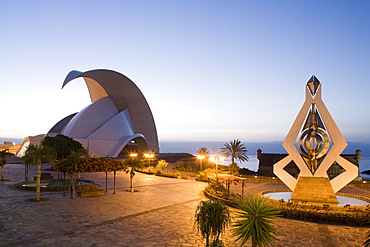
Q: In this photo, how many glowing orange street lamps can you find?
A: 4